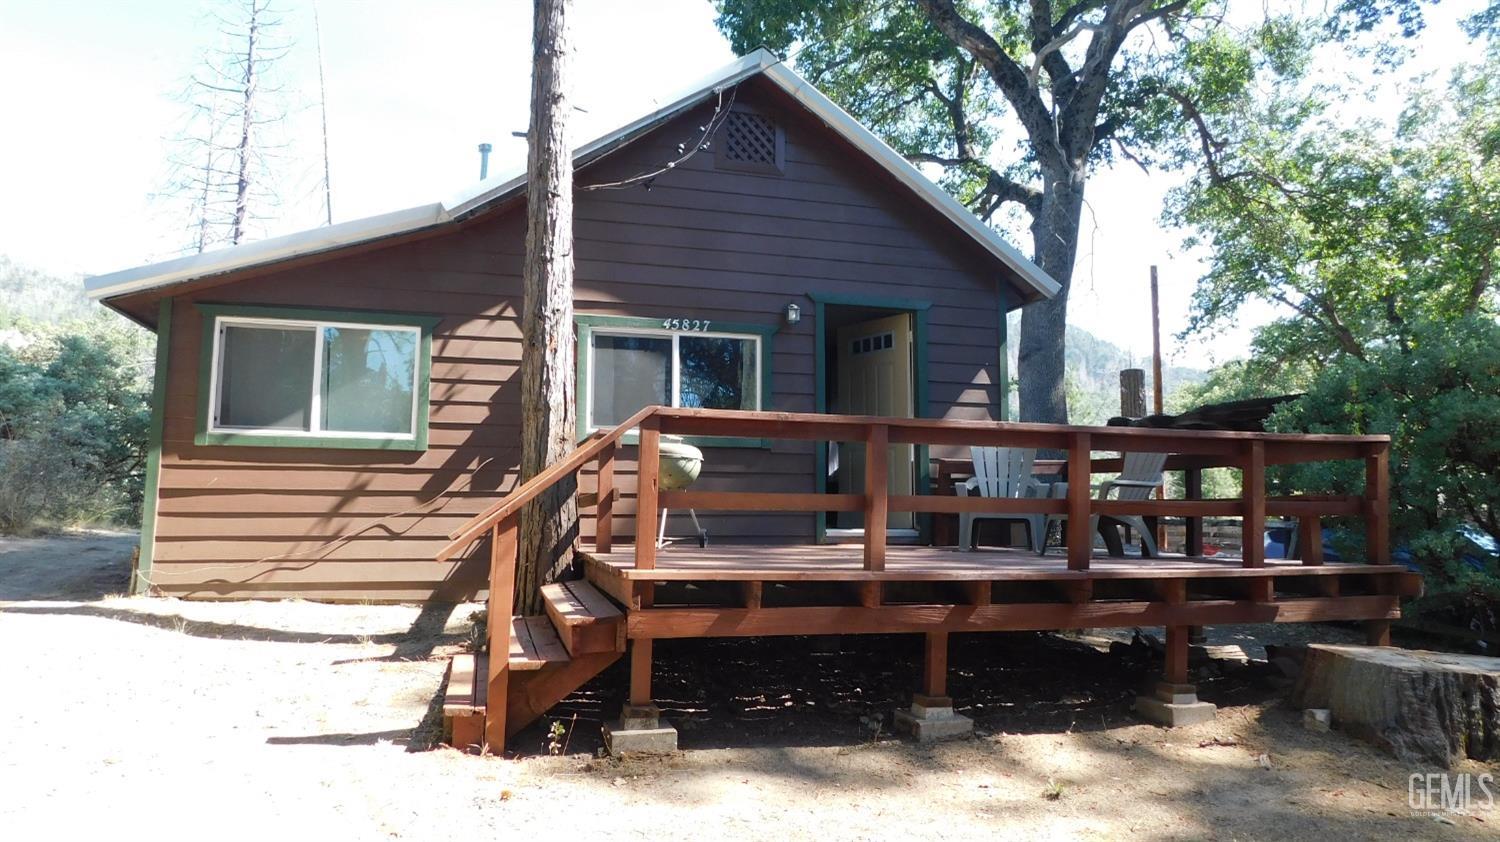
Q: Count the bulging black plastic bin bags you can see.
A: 0